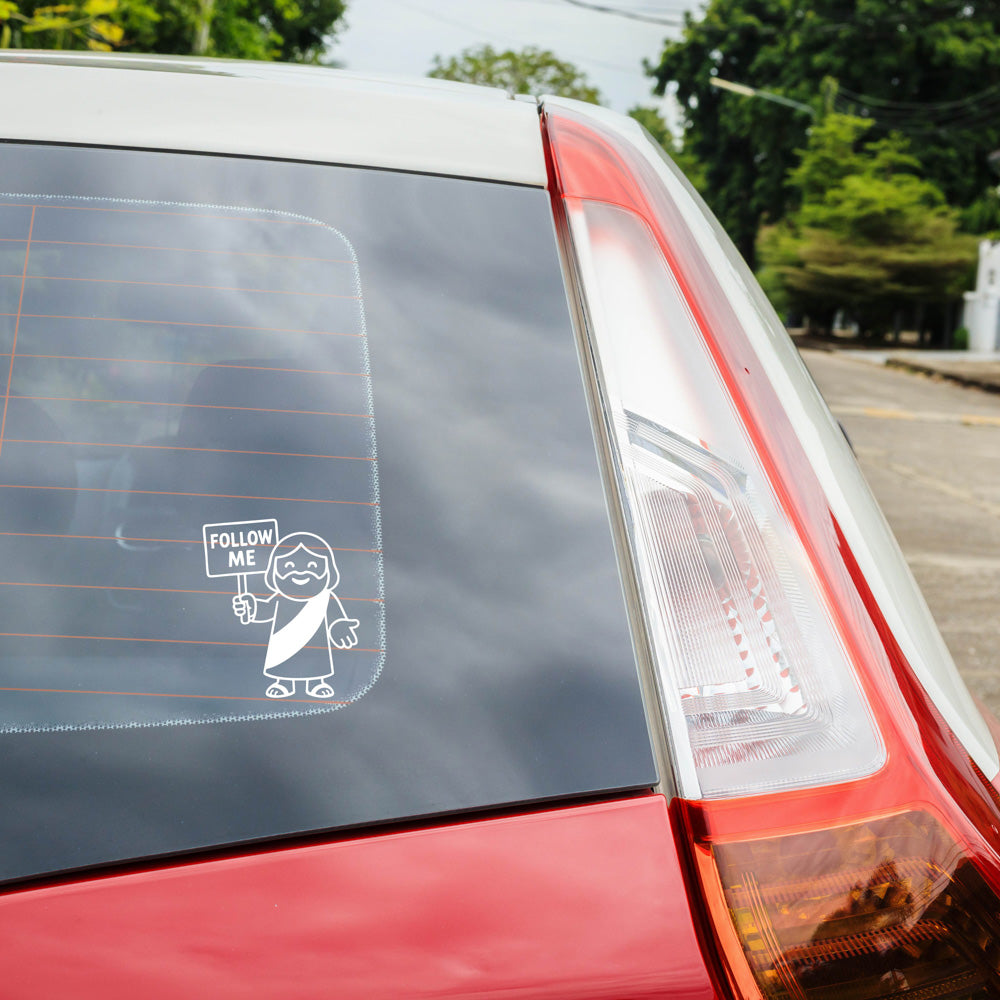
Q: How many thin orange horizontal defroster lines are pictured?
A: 12